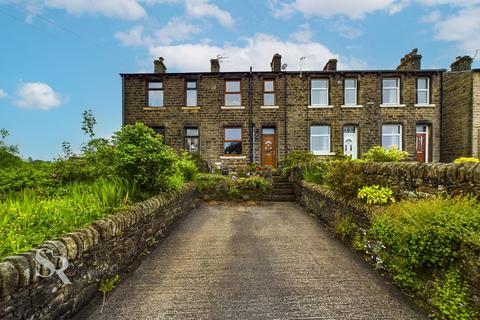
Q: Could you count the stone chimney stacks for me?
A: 6